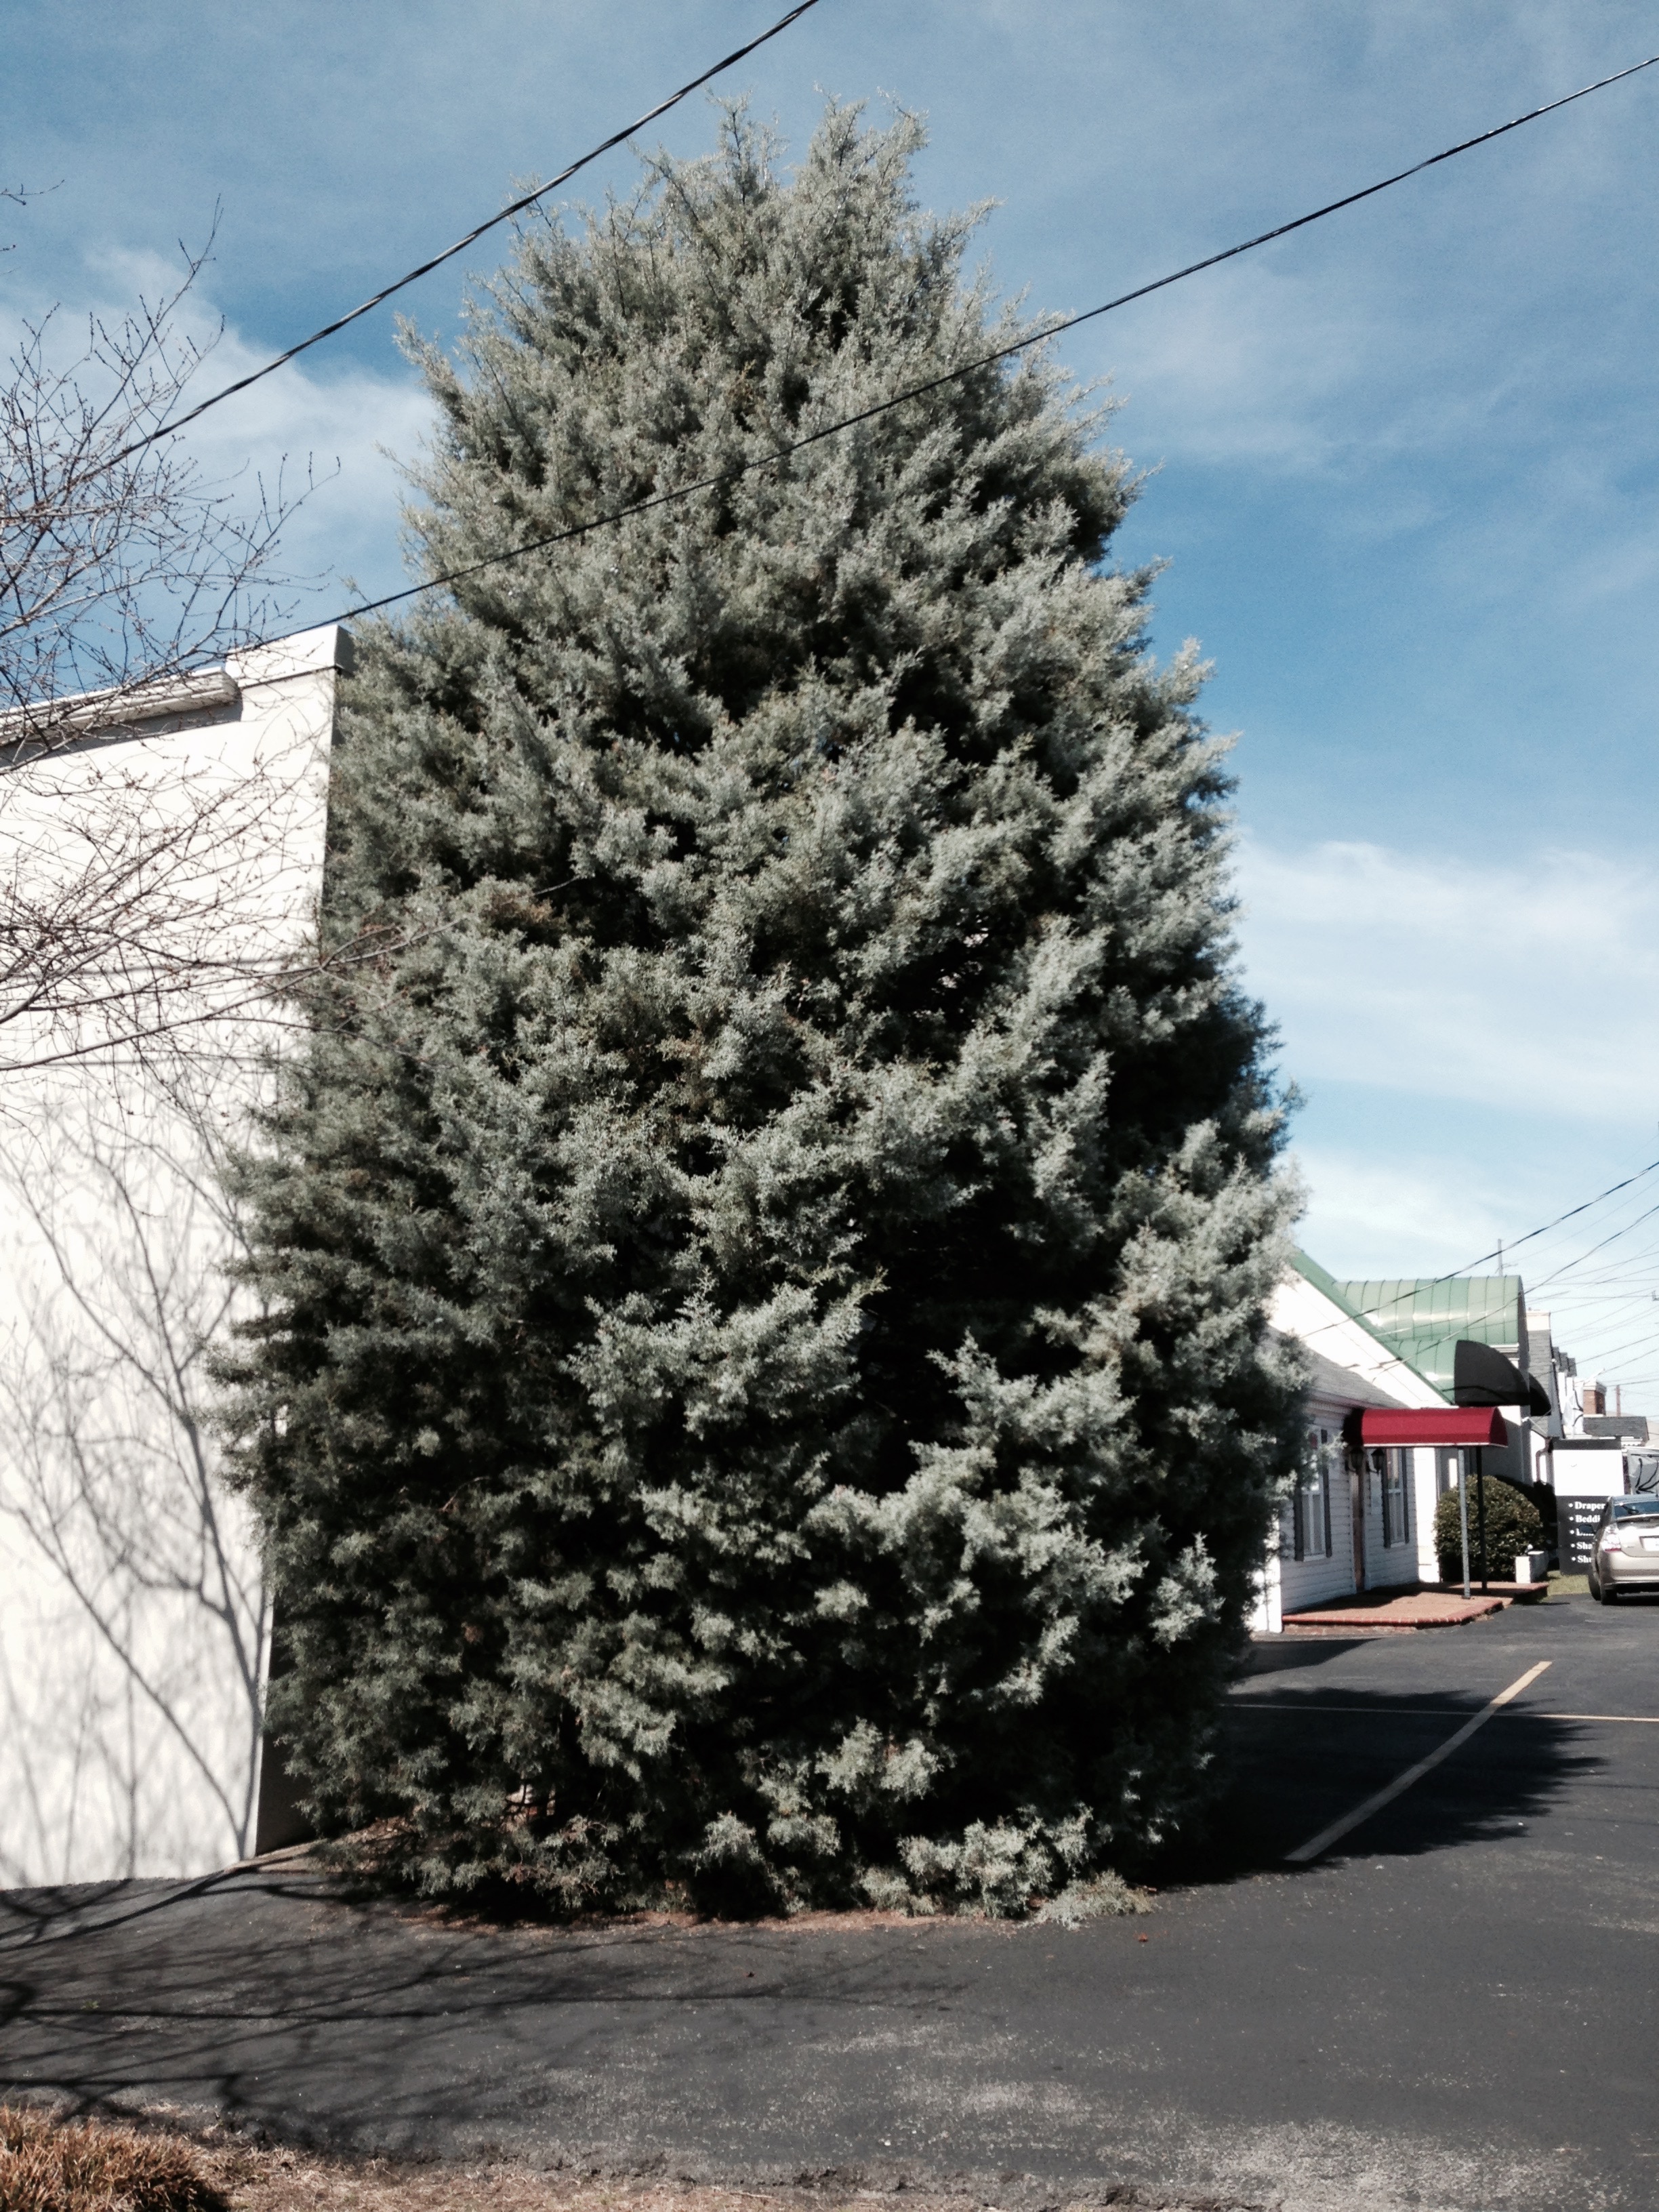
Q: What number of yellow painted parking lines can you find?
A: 2